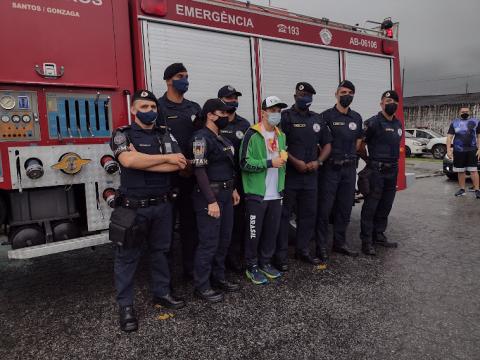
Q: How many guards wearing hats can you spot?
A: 7